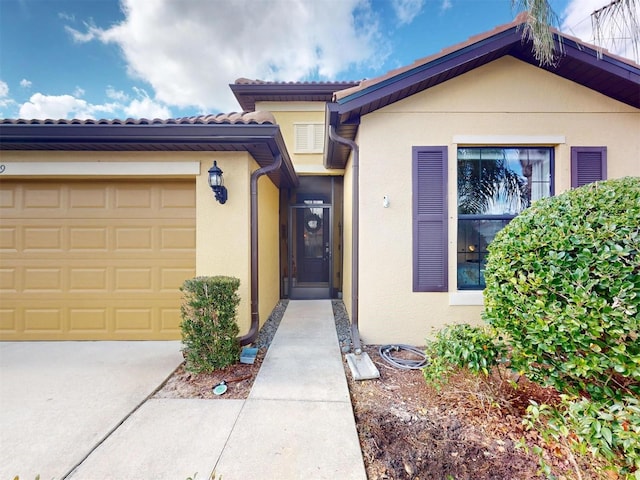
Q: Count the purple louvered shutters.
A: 2